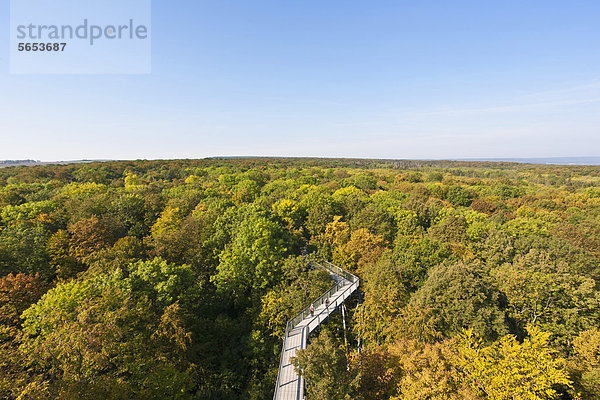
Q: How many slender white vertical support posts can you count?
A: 2